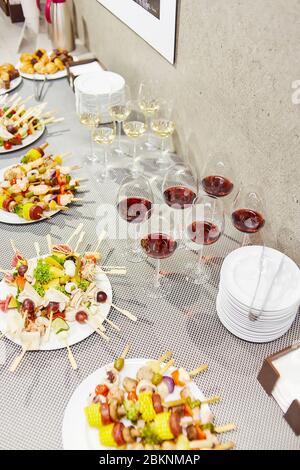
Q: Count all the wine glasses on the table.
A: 12